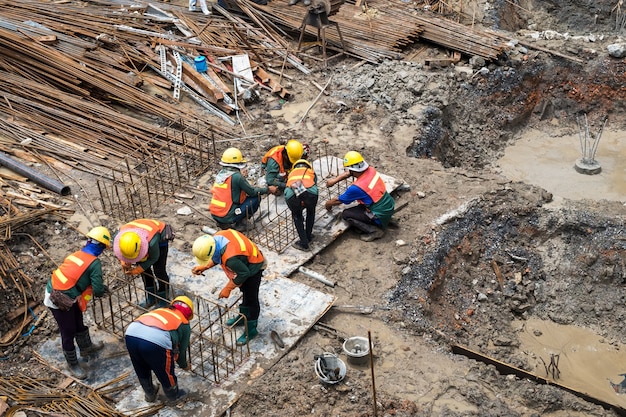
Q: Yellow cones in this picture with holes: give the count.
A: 0